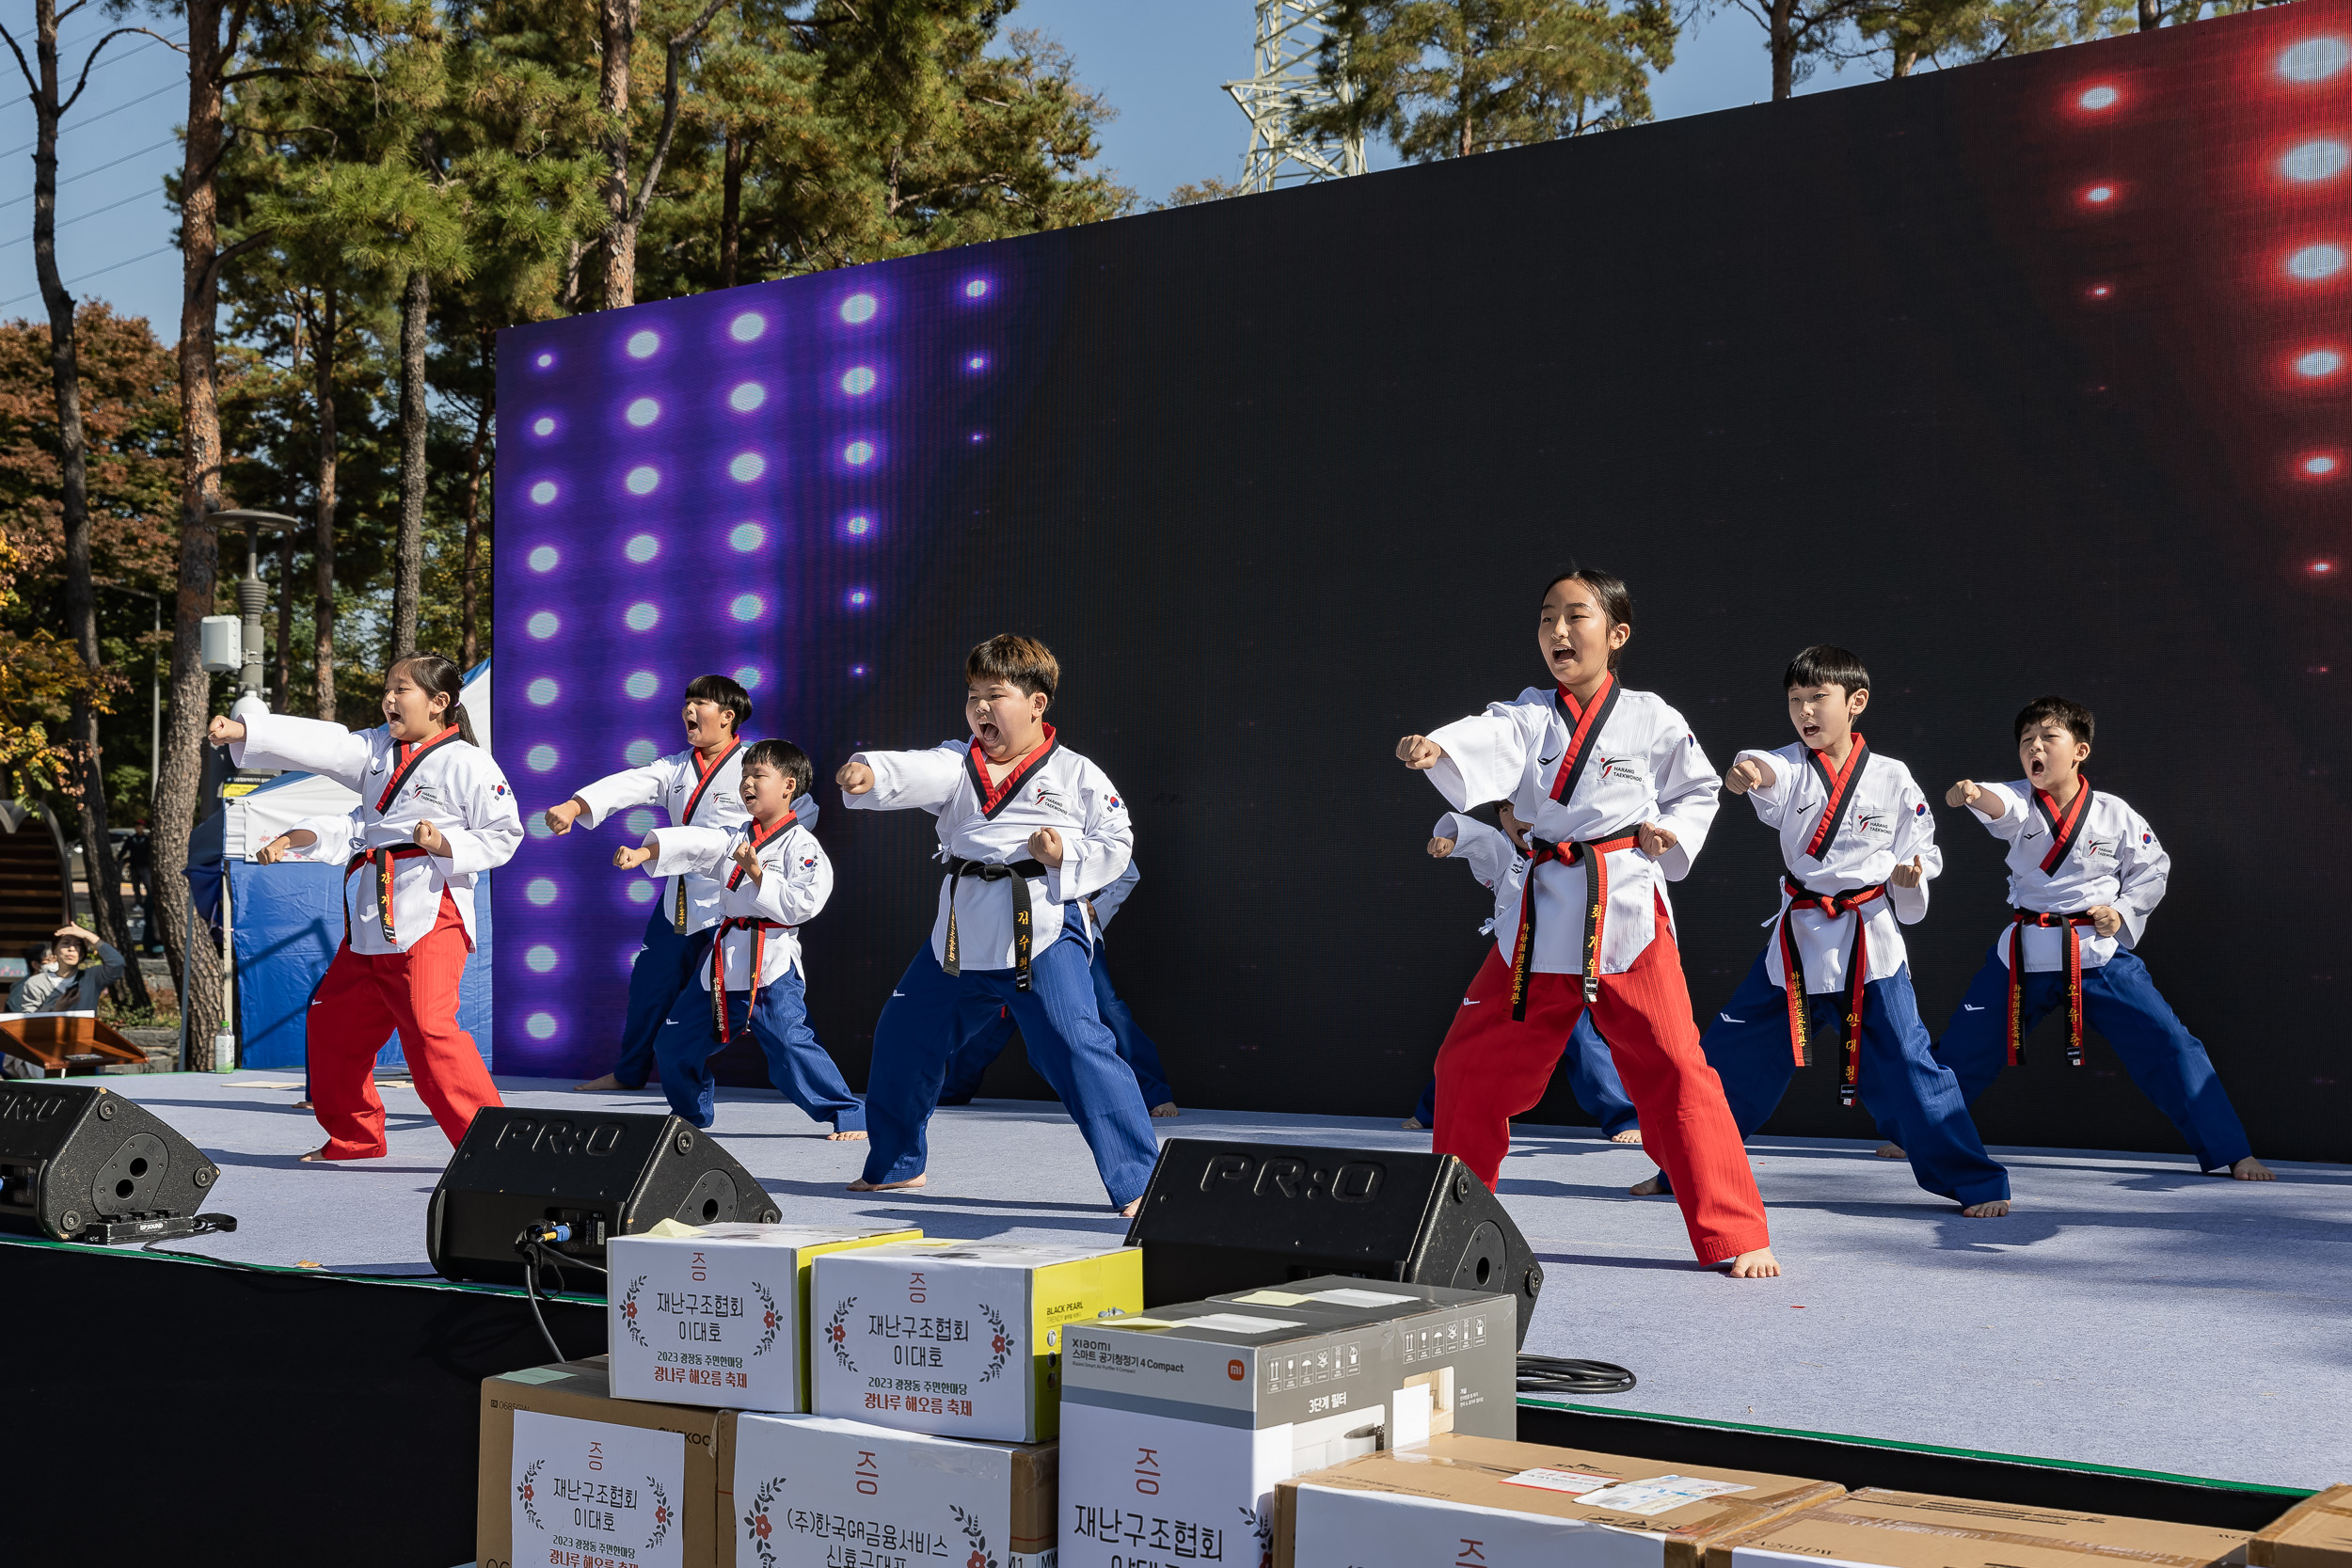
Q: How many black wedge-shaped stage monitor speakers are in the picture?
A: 3